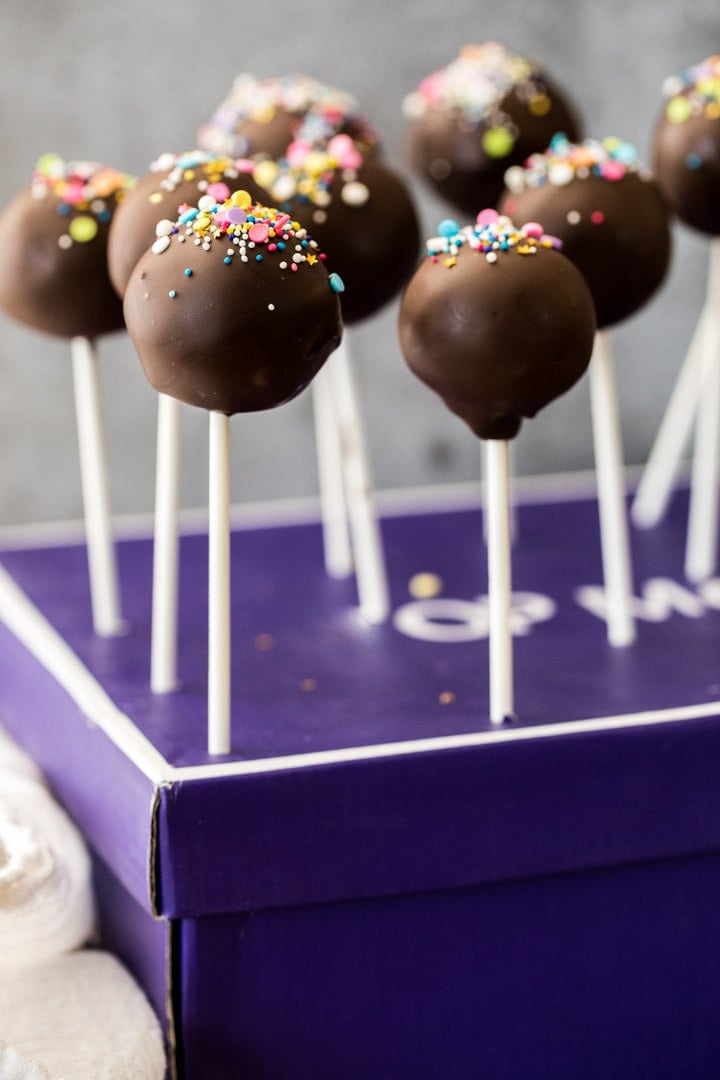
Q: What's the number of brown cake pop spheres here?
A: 9